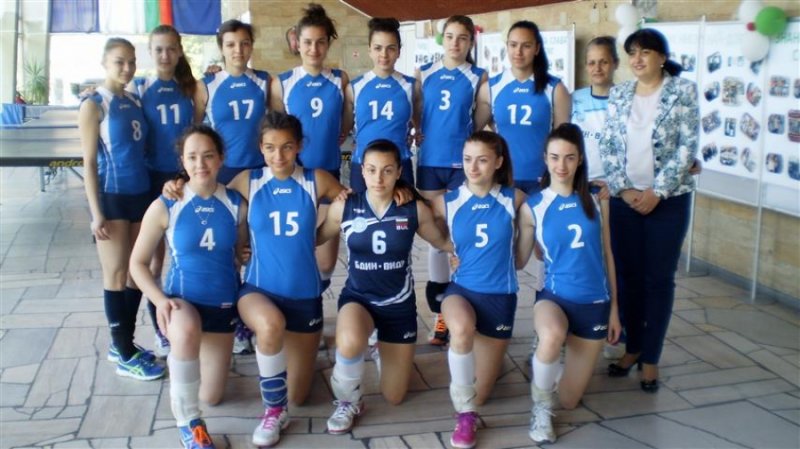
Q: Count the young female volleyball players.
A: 12